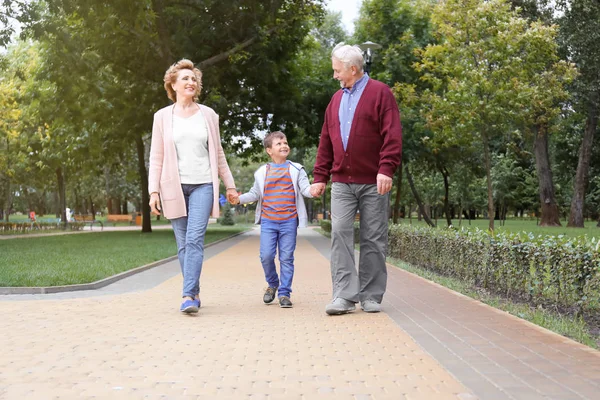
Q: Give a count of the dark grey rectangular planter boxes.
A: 0